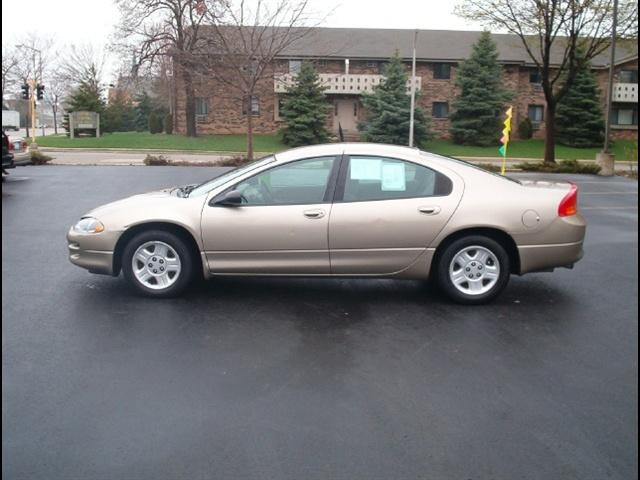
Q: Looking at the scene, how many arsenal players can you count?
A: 0